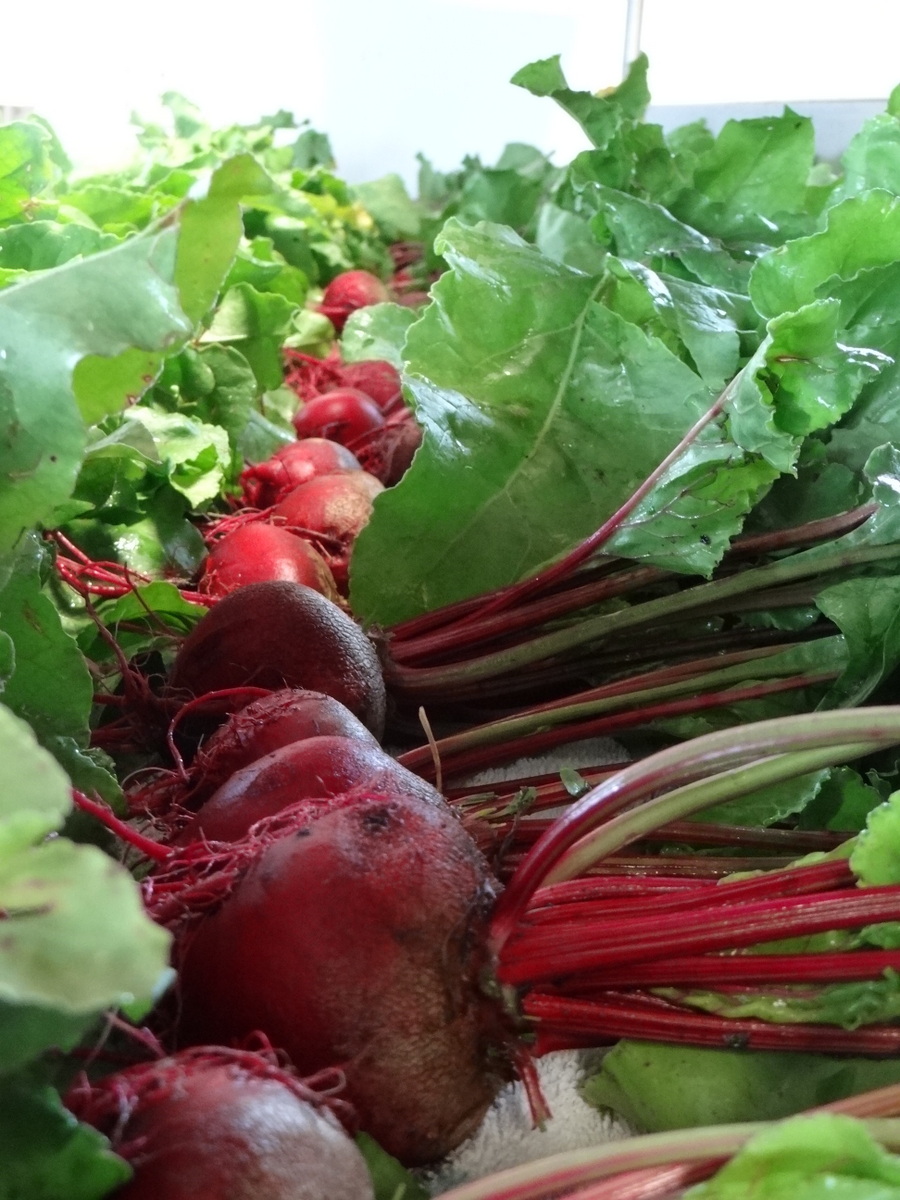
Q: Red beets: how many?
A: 12